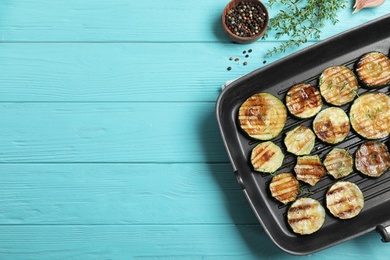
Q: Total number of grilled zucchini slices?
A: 14